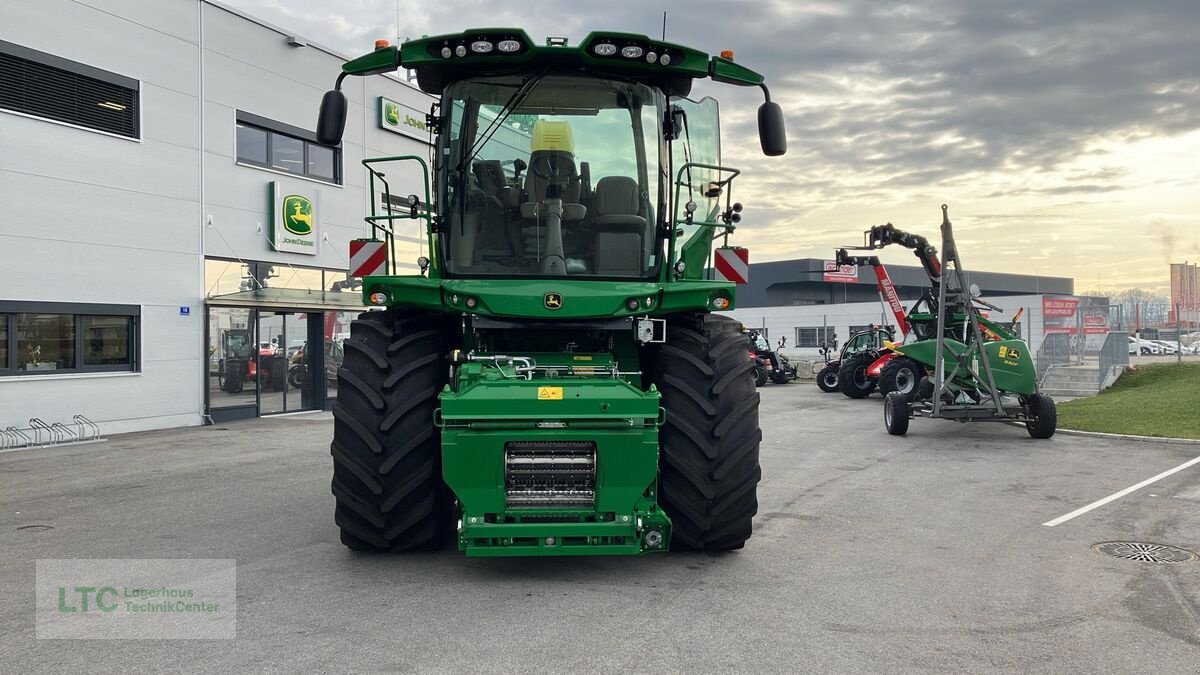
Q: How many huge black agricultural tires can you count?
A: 2